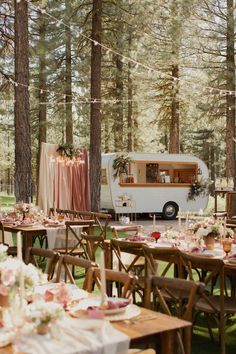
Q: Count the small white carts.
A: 1